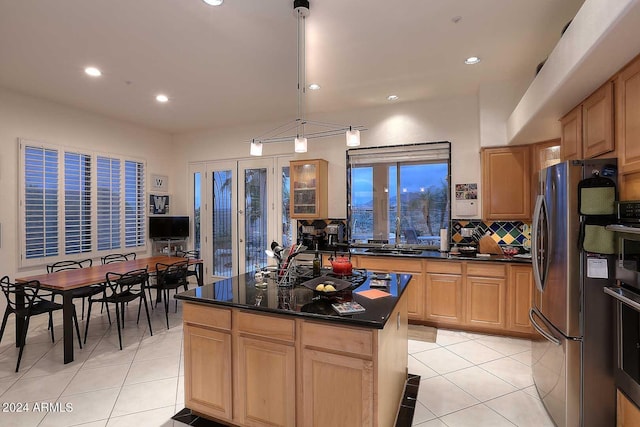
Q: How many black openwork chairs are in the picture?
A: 6